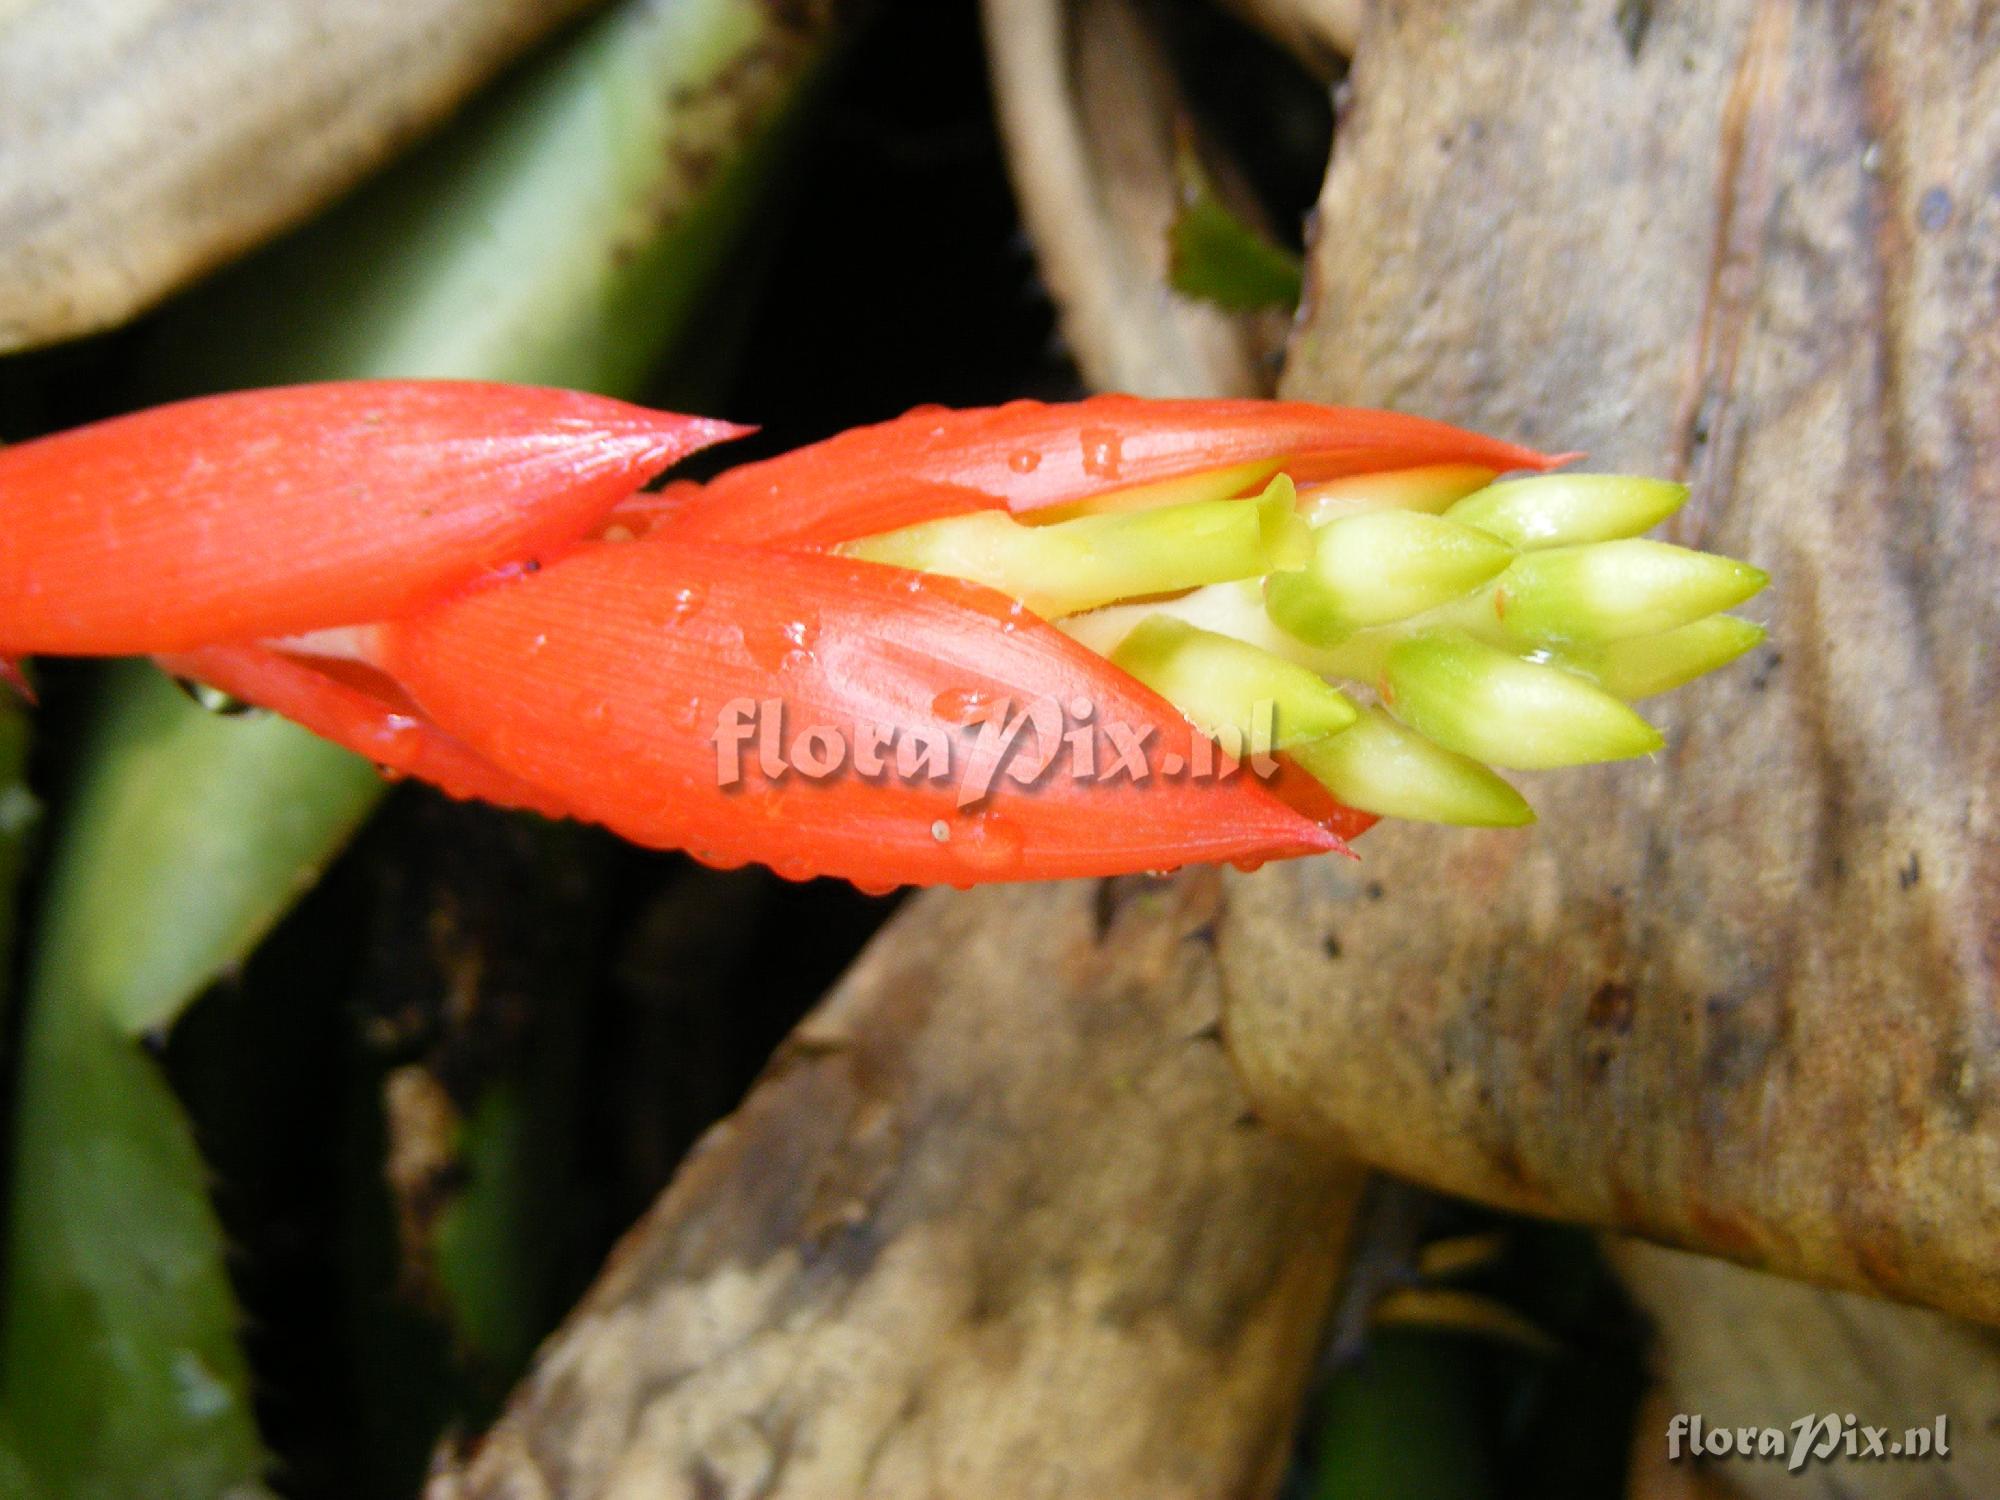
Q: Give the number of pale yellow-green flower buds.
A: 7